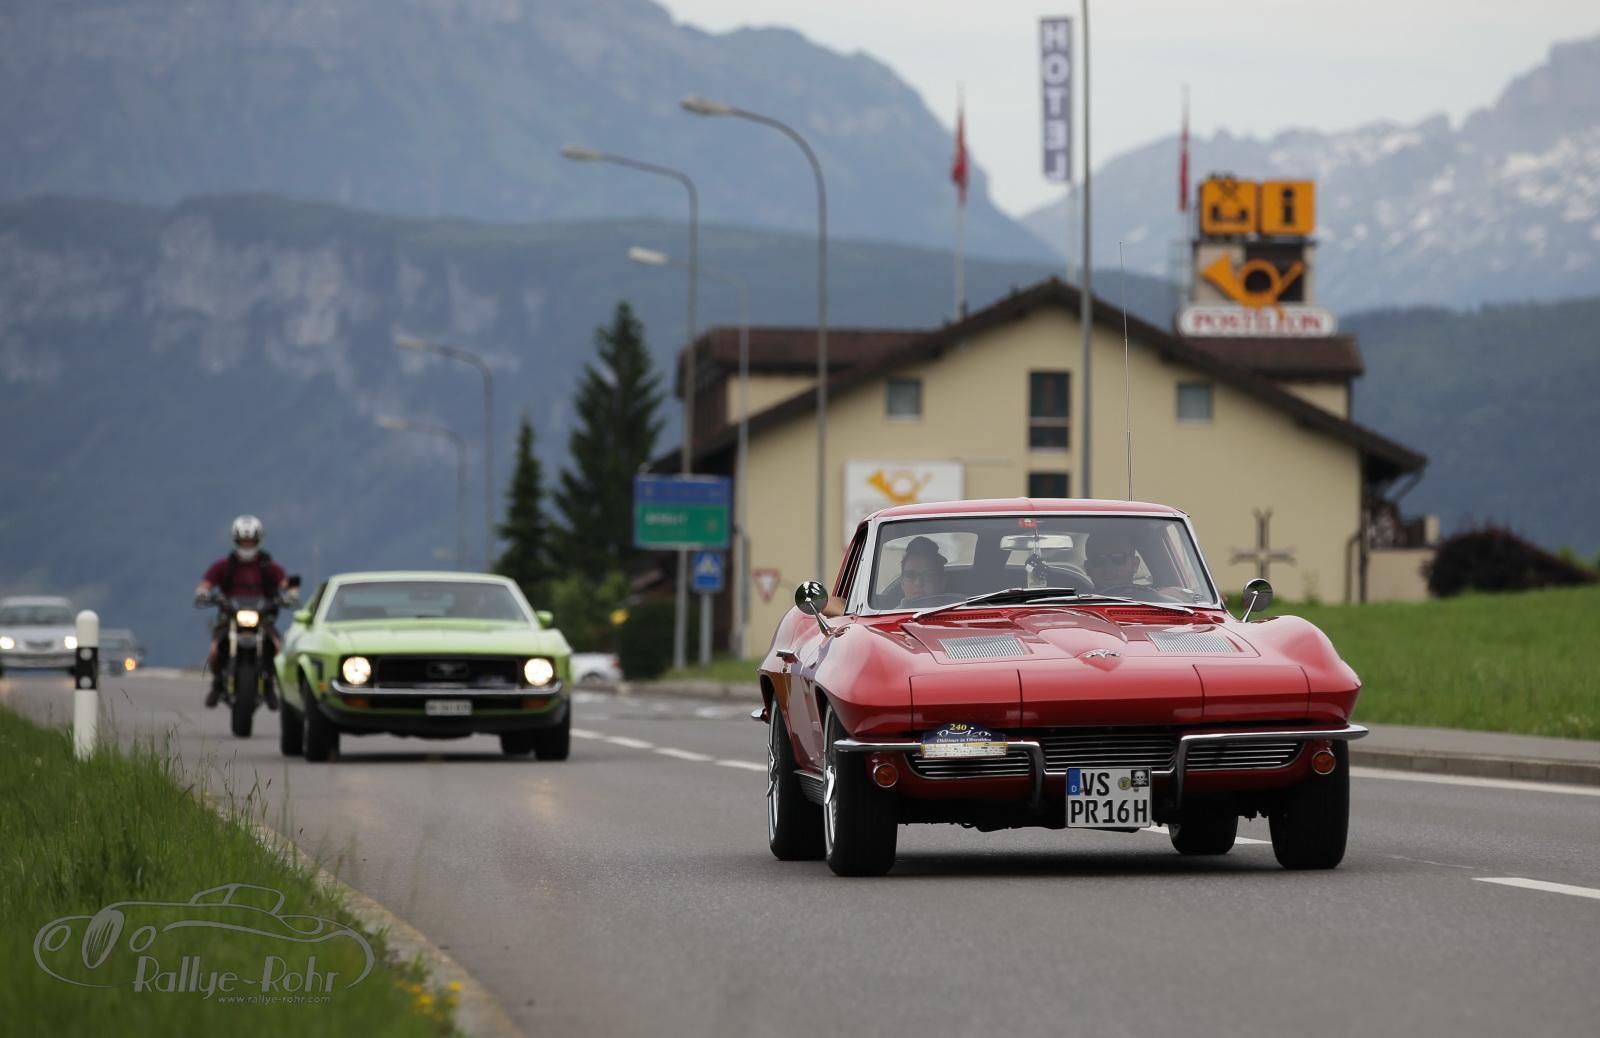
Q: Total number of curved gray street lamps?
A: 5